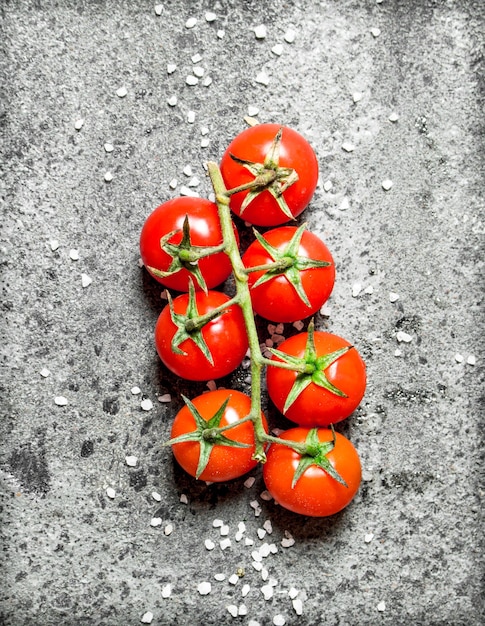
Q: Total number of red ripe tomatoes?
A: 7